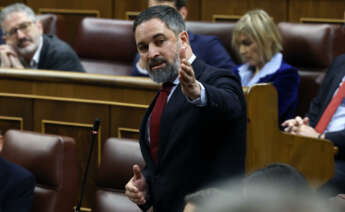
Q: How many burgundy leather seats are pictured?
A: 6